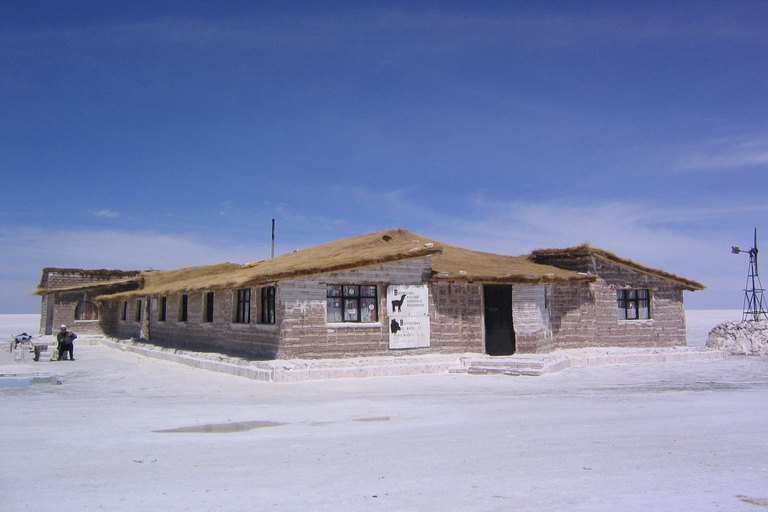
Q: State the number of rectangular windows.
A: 9